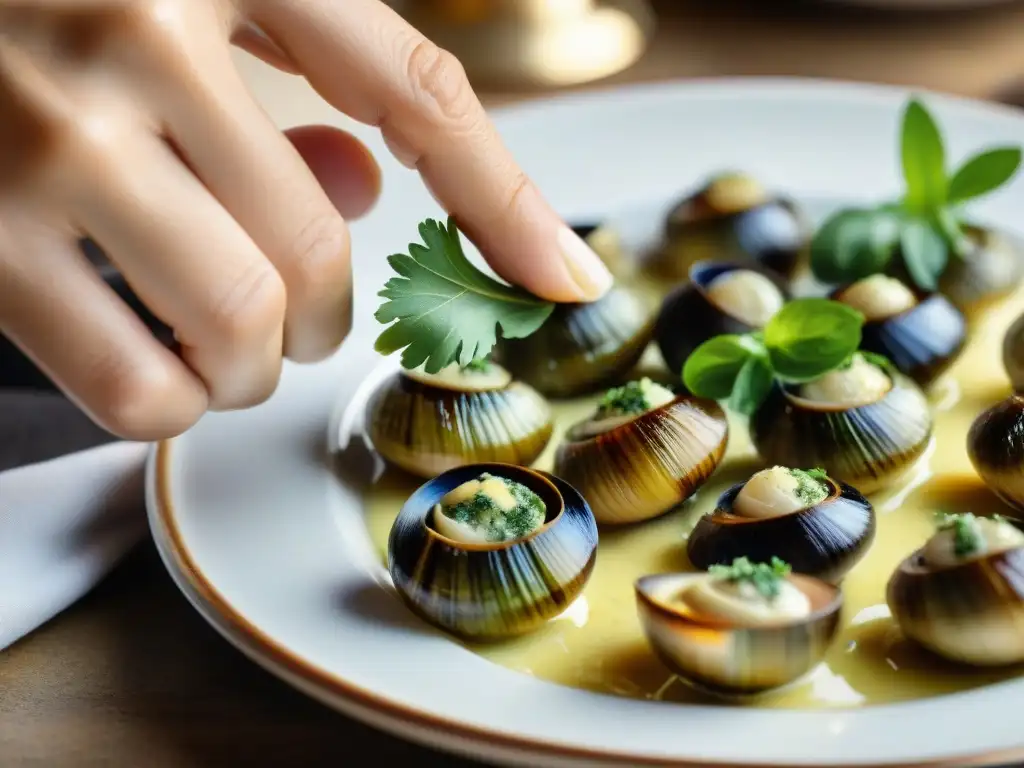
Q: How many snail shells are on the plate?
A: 15